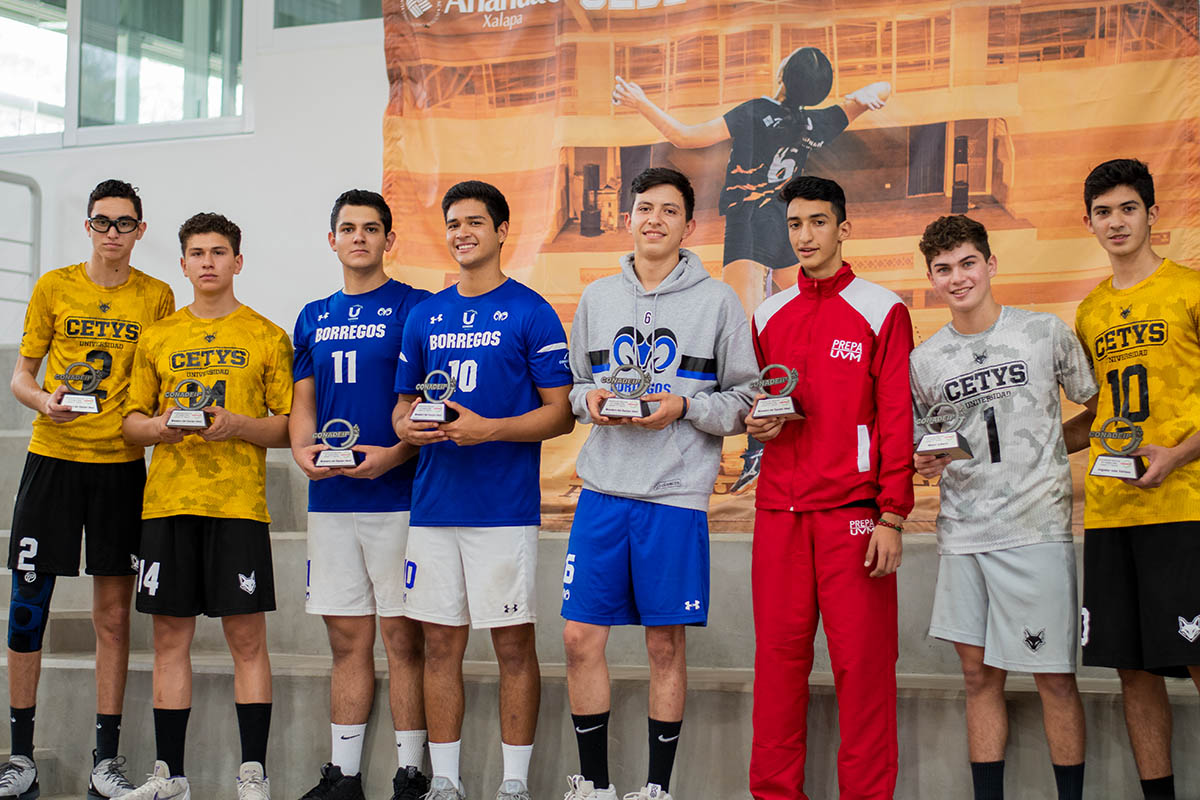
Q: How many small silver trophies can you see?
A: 8